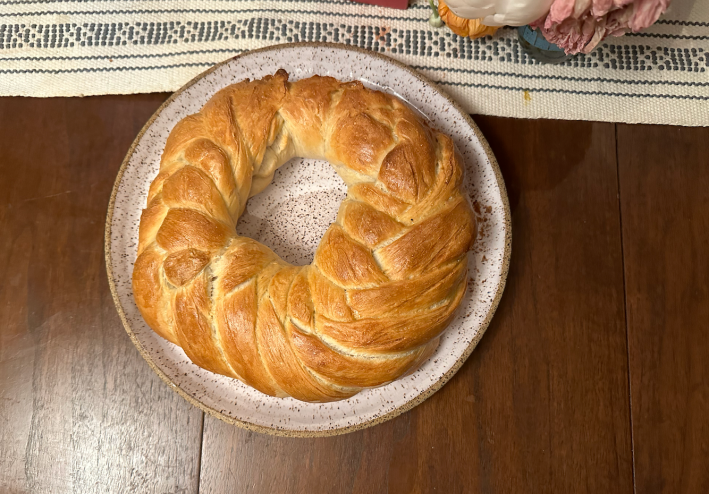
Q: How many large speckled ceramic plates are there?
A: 1